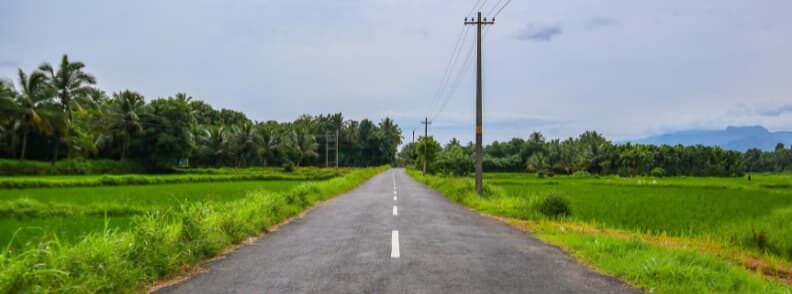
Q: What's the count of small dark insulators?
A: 4